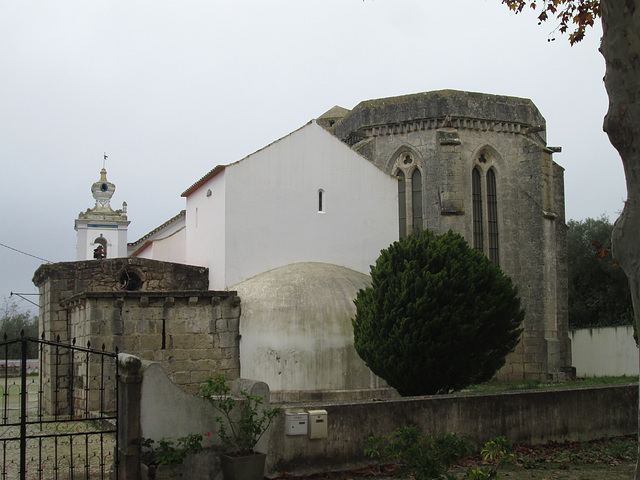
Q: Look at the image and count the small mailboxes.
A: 2